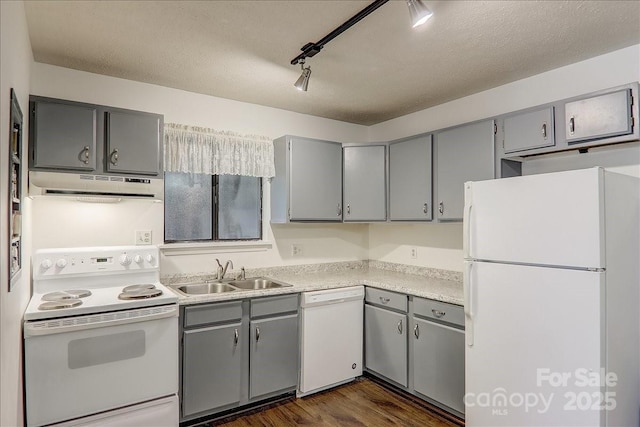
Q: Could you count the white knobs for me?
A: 5